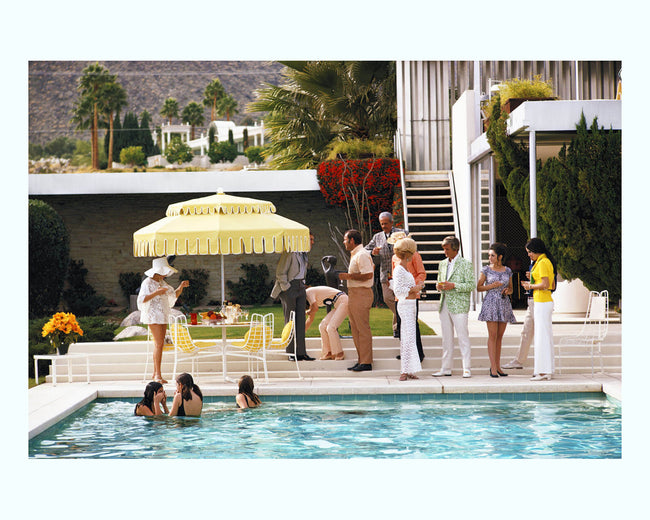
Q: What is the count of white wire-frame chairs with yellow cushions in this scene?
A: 4